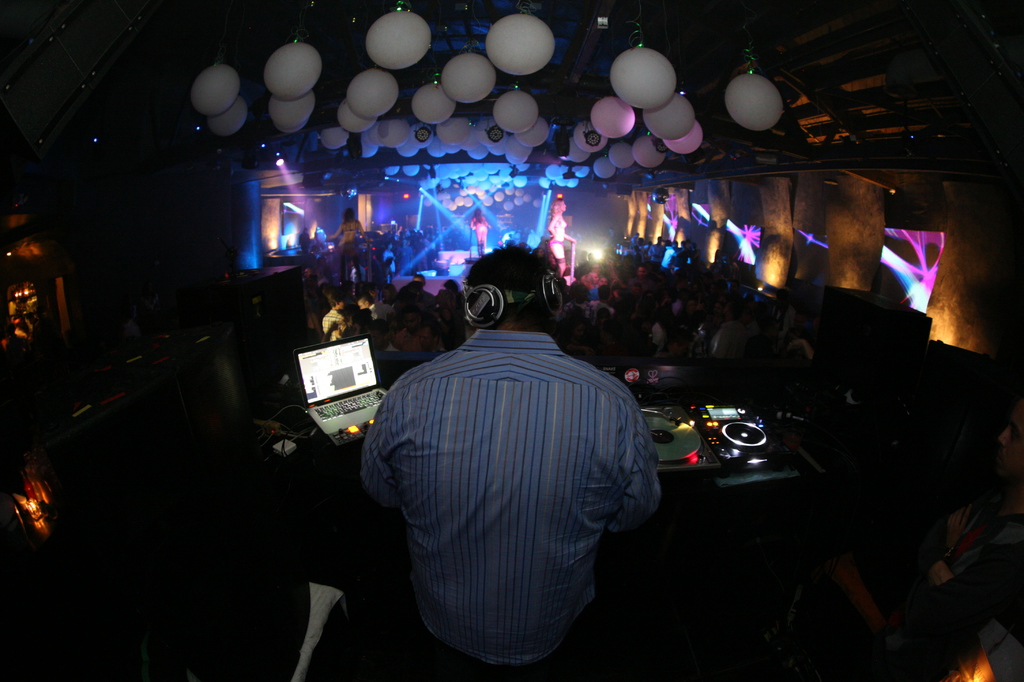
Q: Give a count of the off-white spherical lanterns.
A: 14